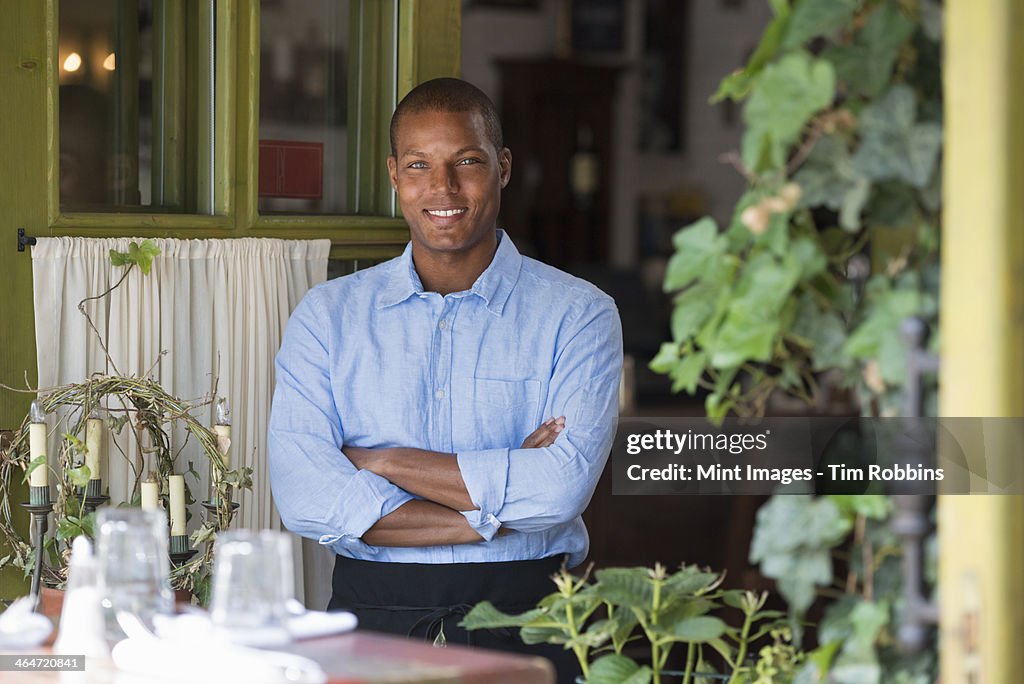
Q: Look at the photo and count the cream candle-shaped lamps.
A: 5